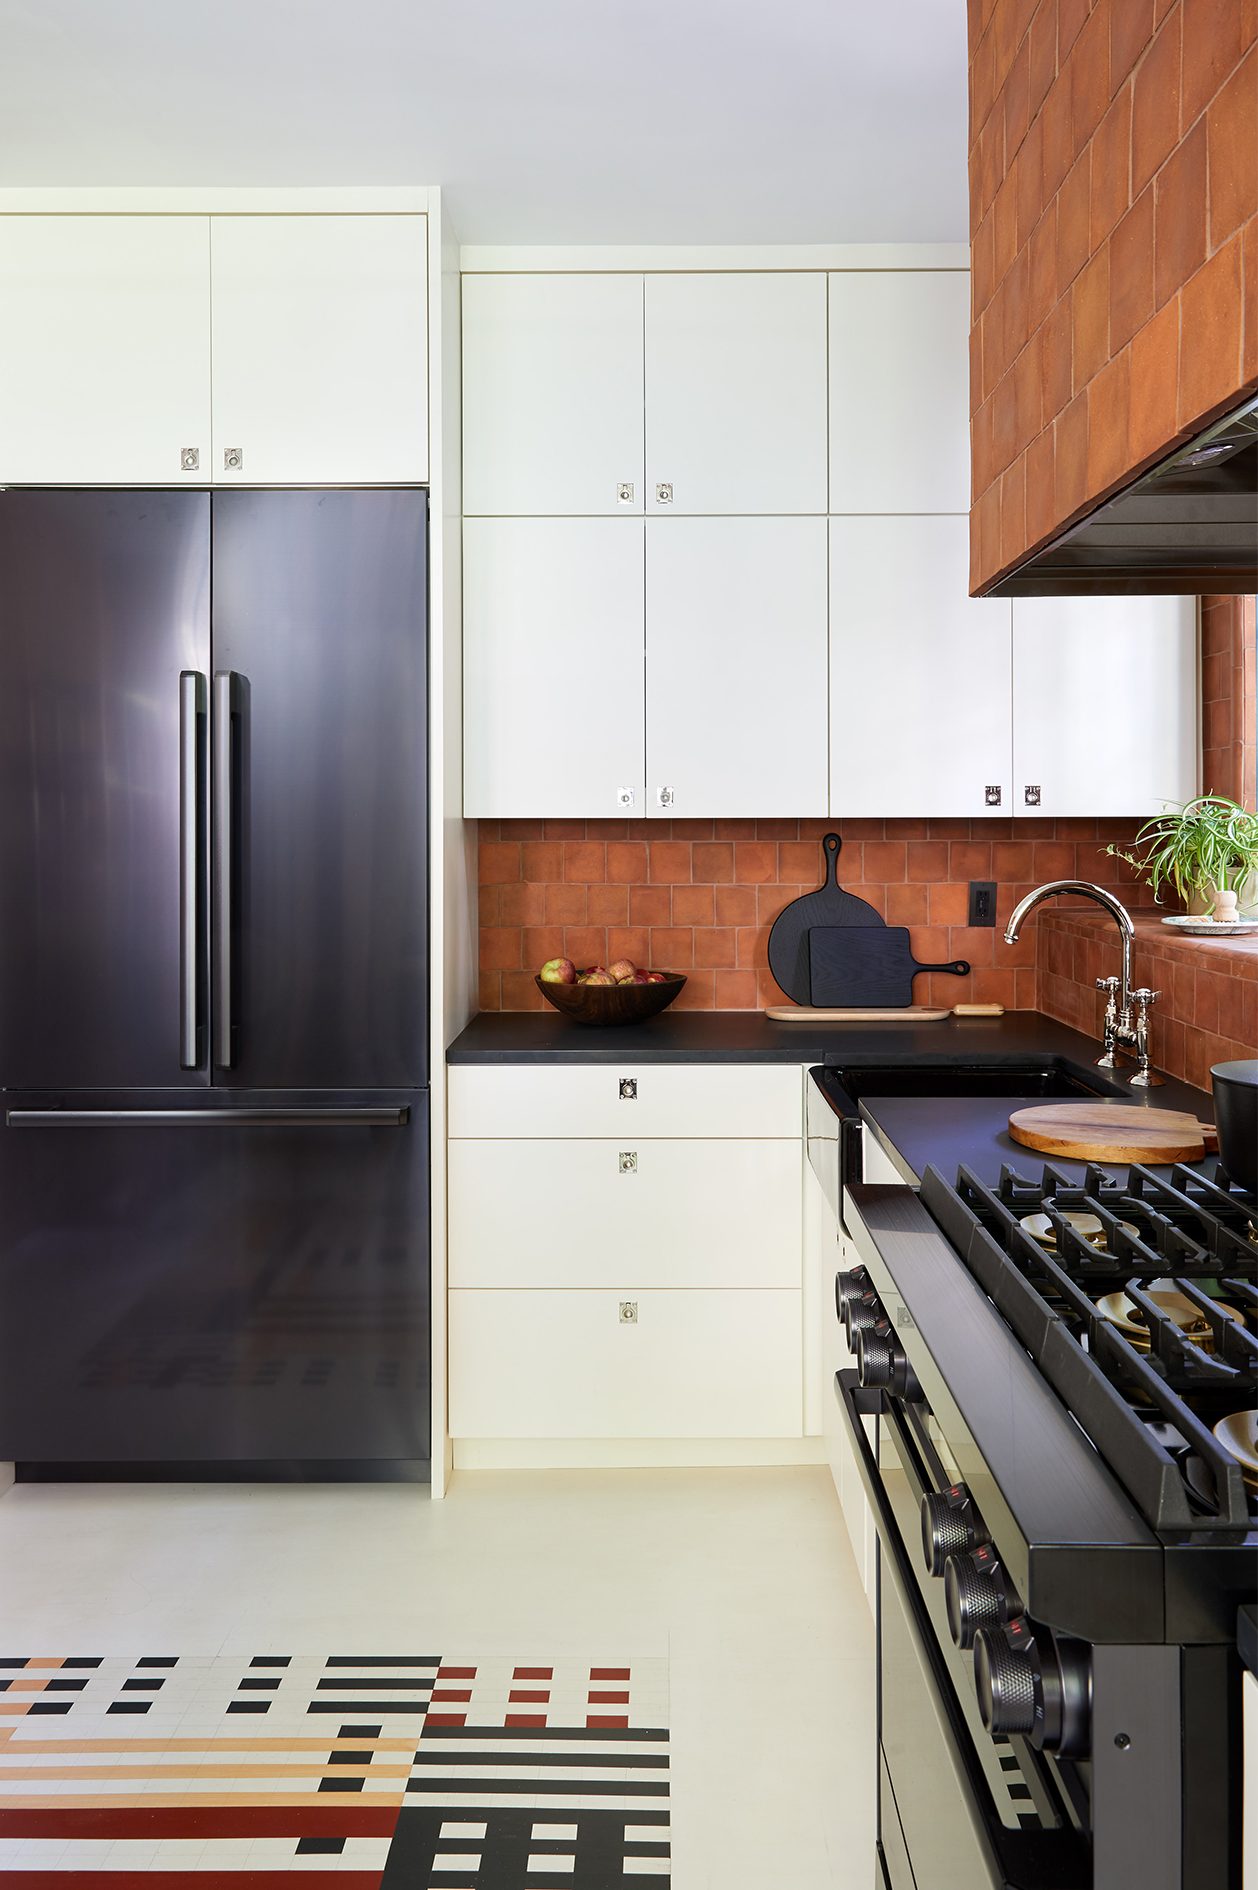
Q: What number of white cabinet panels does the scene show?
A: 12